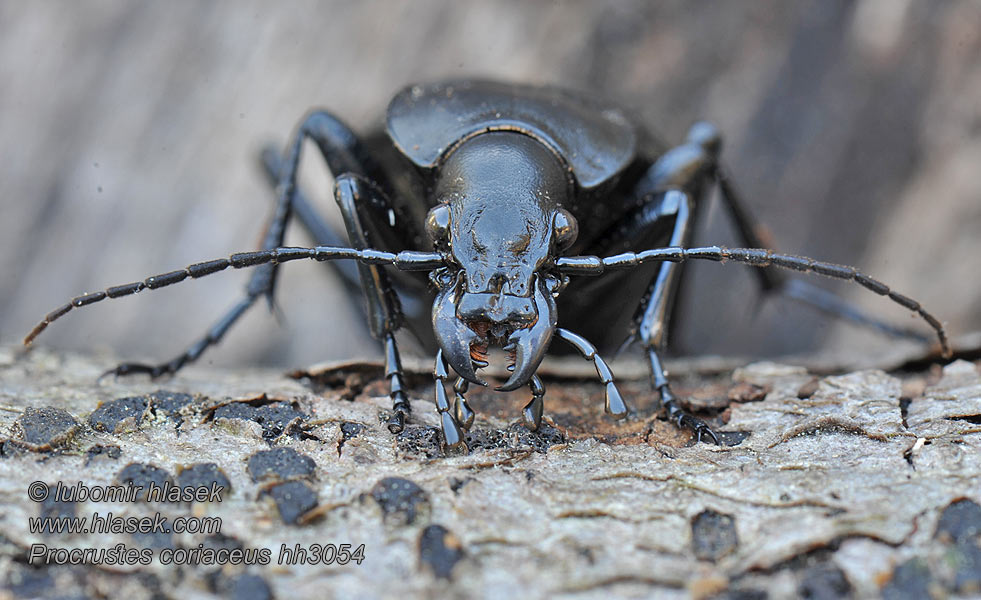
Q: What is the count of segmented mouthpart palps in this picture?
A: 4